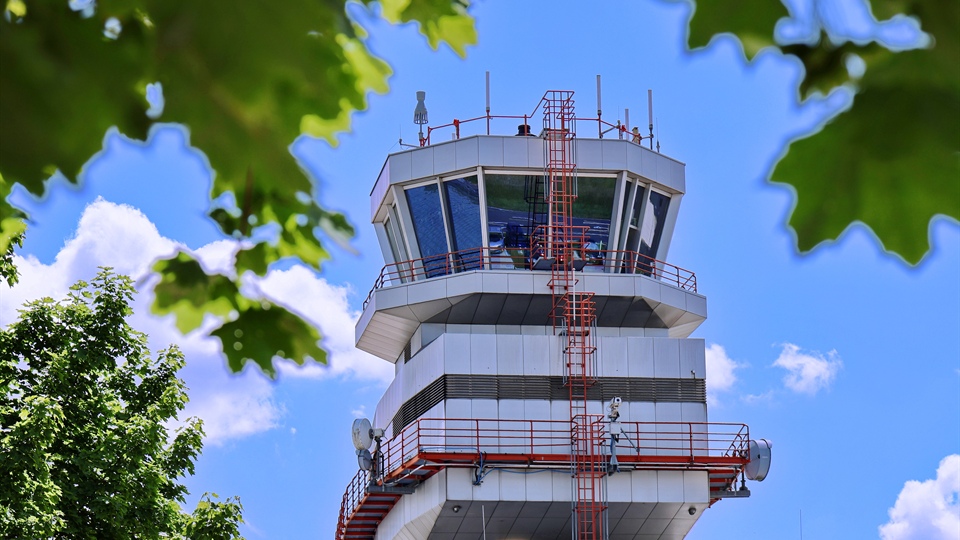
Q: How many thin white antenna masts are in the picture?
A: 4